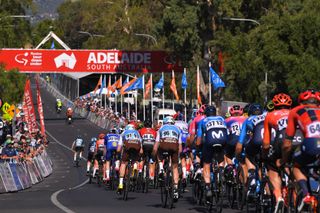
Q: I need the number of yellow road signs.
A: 2